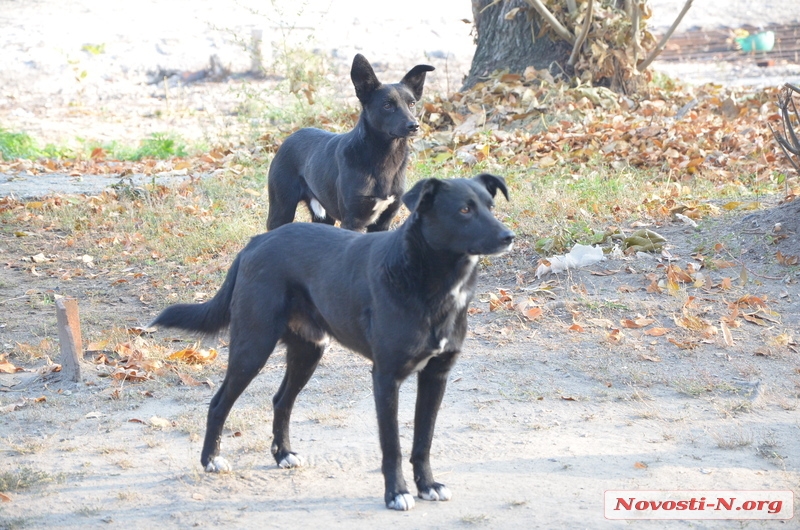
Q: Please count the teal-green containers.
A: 1